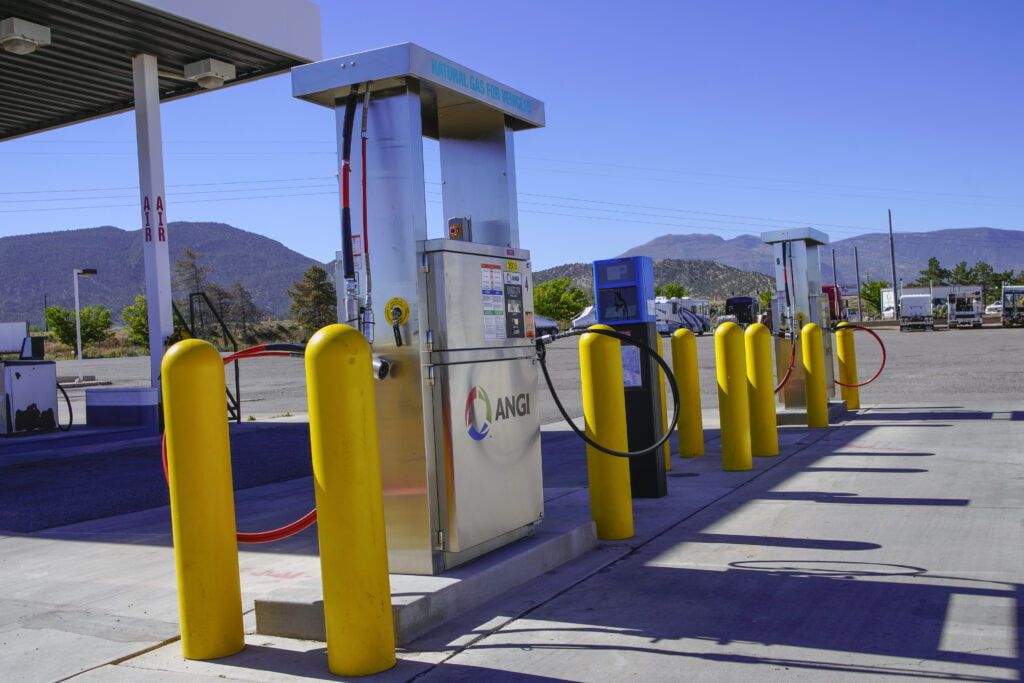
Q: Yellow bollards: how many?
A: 9